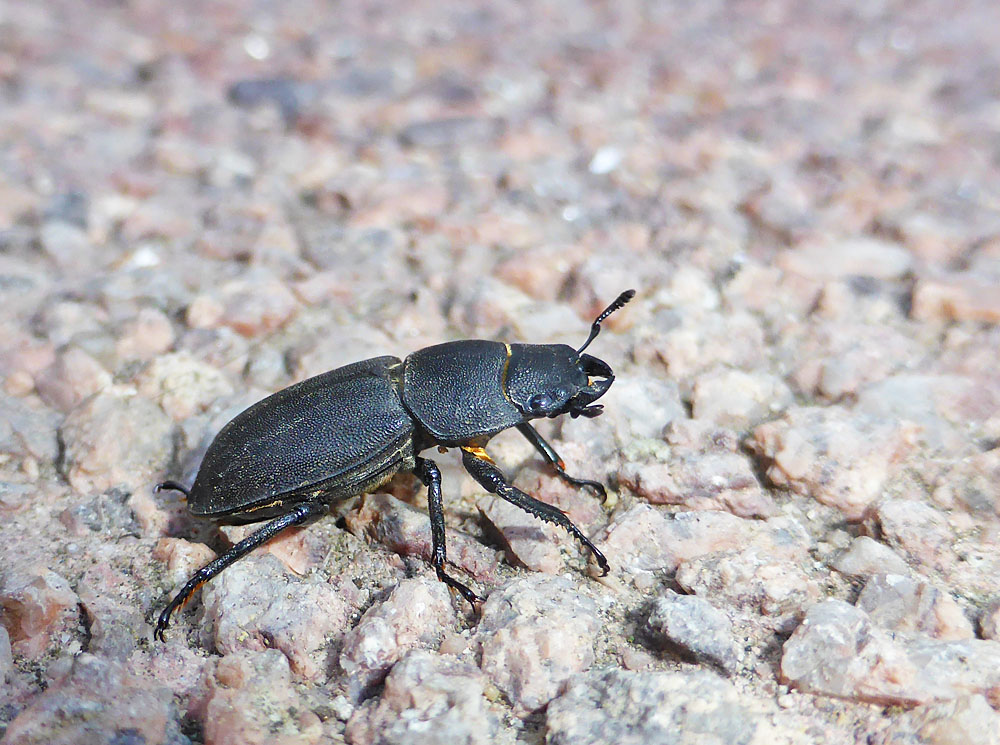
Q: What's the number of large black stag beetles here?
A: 1